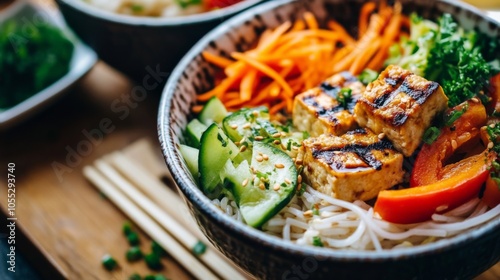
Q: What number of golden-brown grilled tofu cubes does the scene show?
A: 3